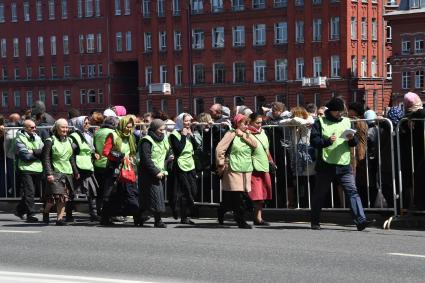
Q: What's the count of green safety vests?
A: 10